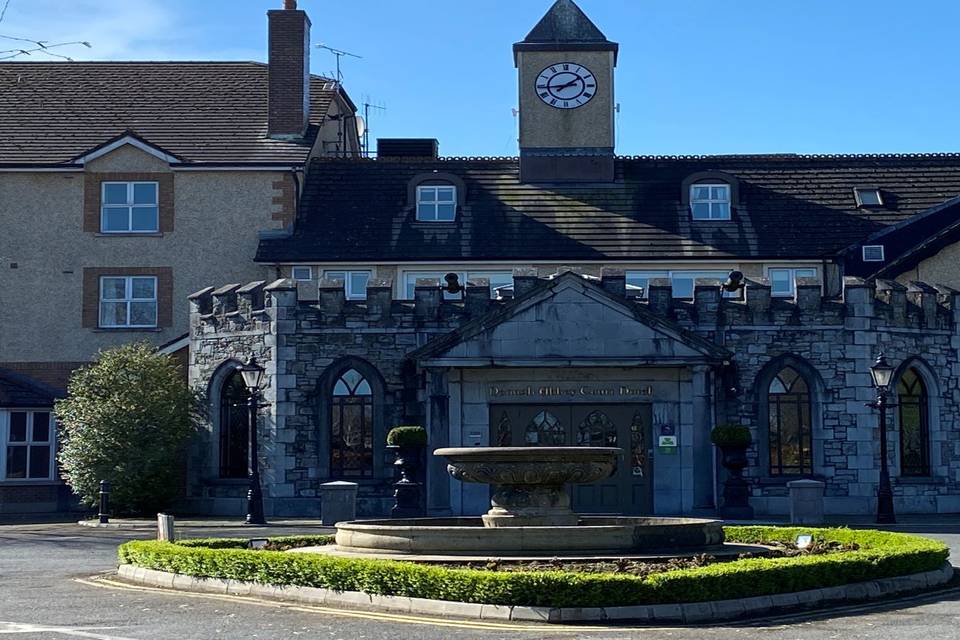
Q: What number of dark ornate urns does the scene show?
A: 2